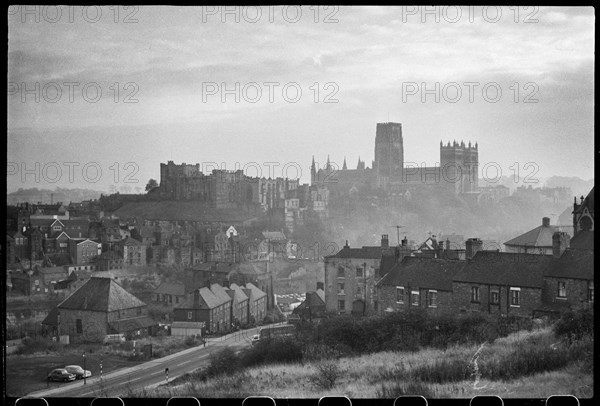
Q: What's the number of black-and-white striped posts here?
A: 3